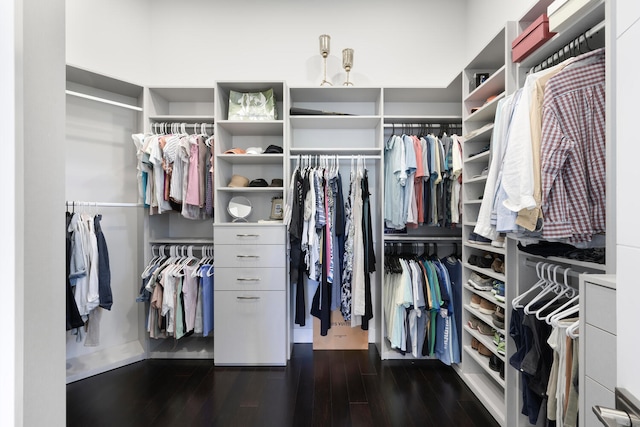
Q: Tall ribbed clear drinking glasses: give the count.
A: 0